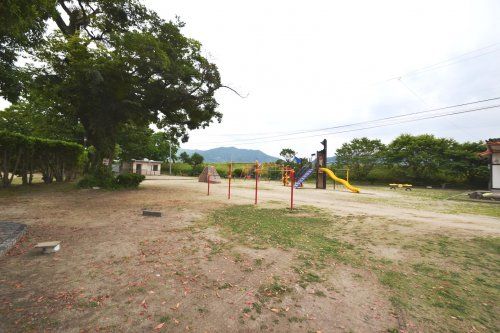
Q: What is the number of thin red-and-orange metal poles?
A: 4